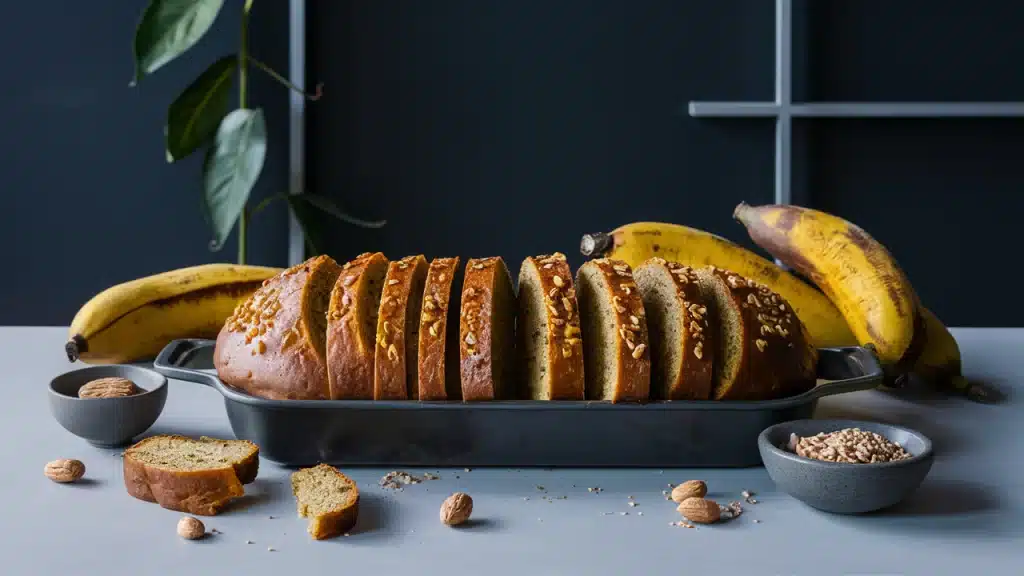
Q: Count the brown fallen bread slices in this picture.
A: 2